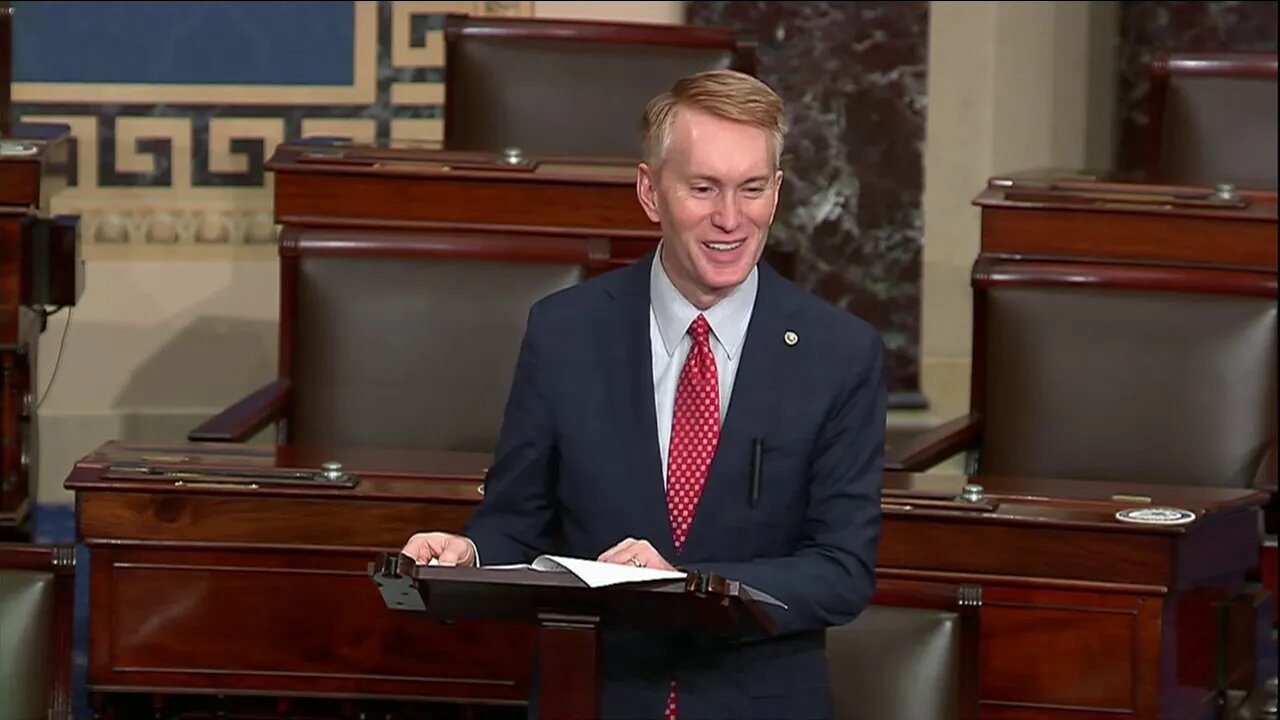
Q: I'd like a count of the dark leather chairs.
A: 6